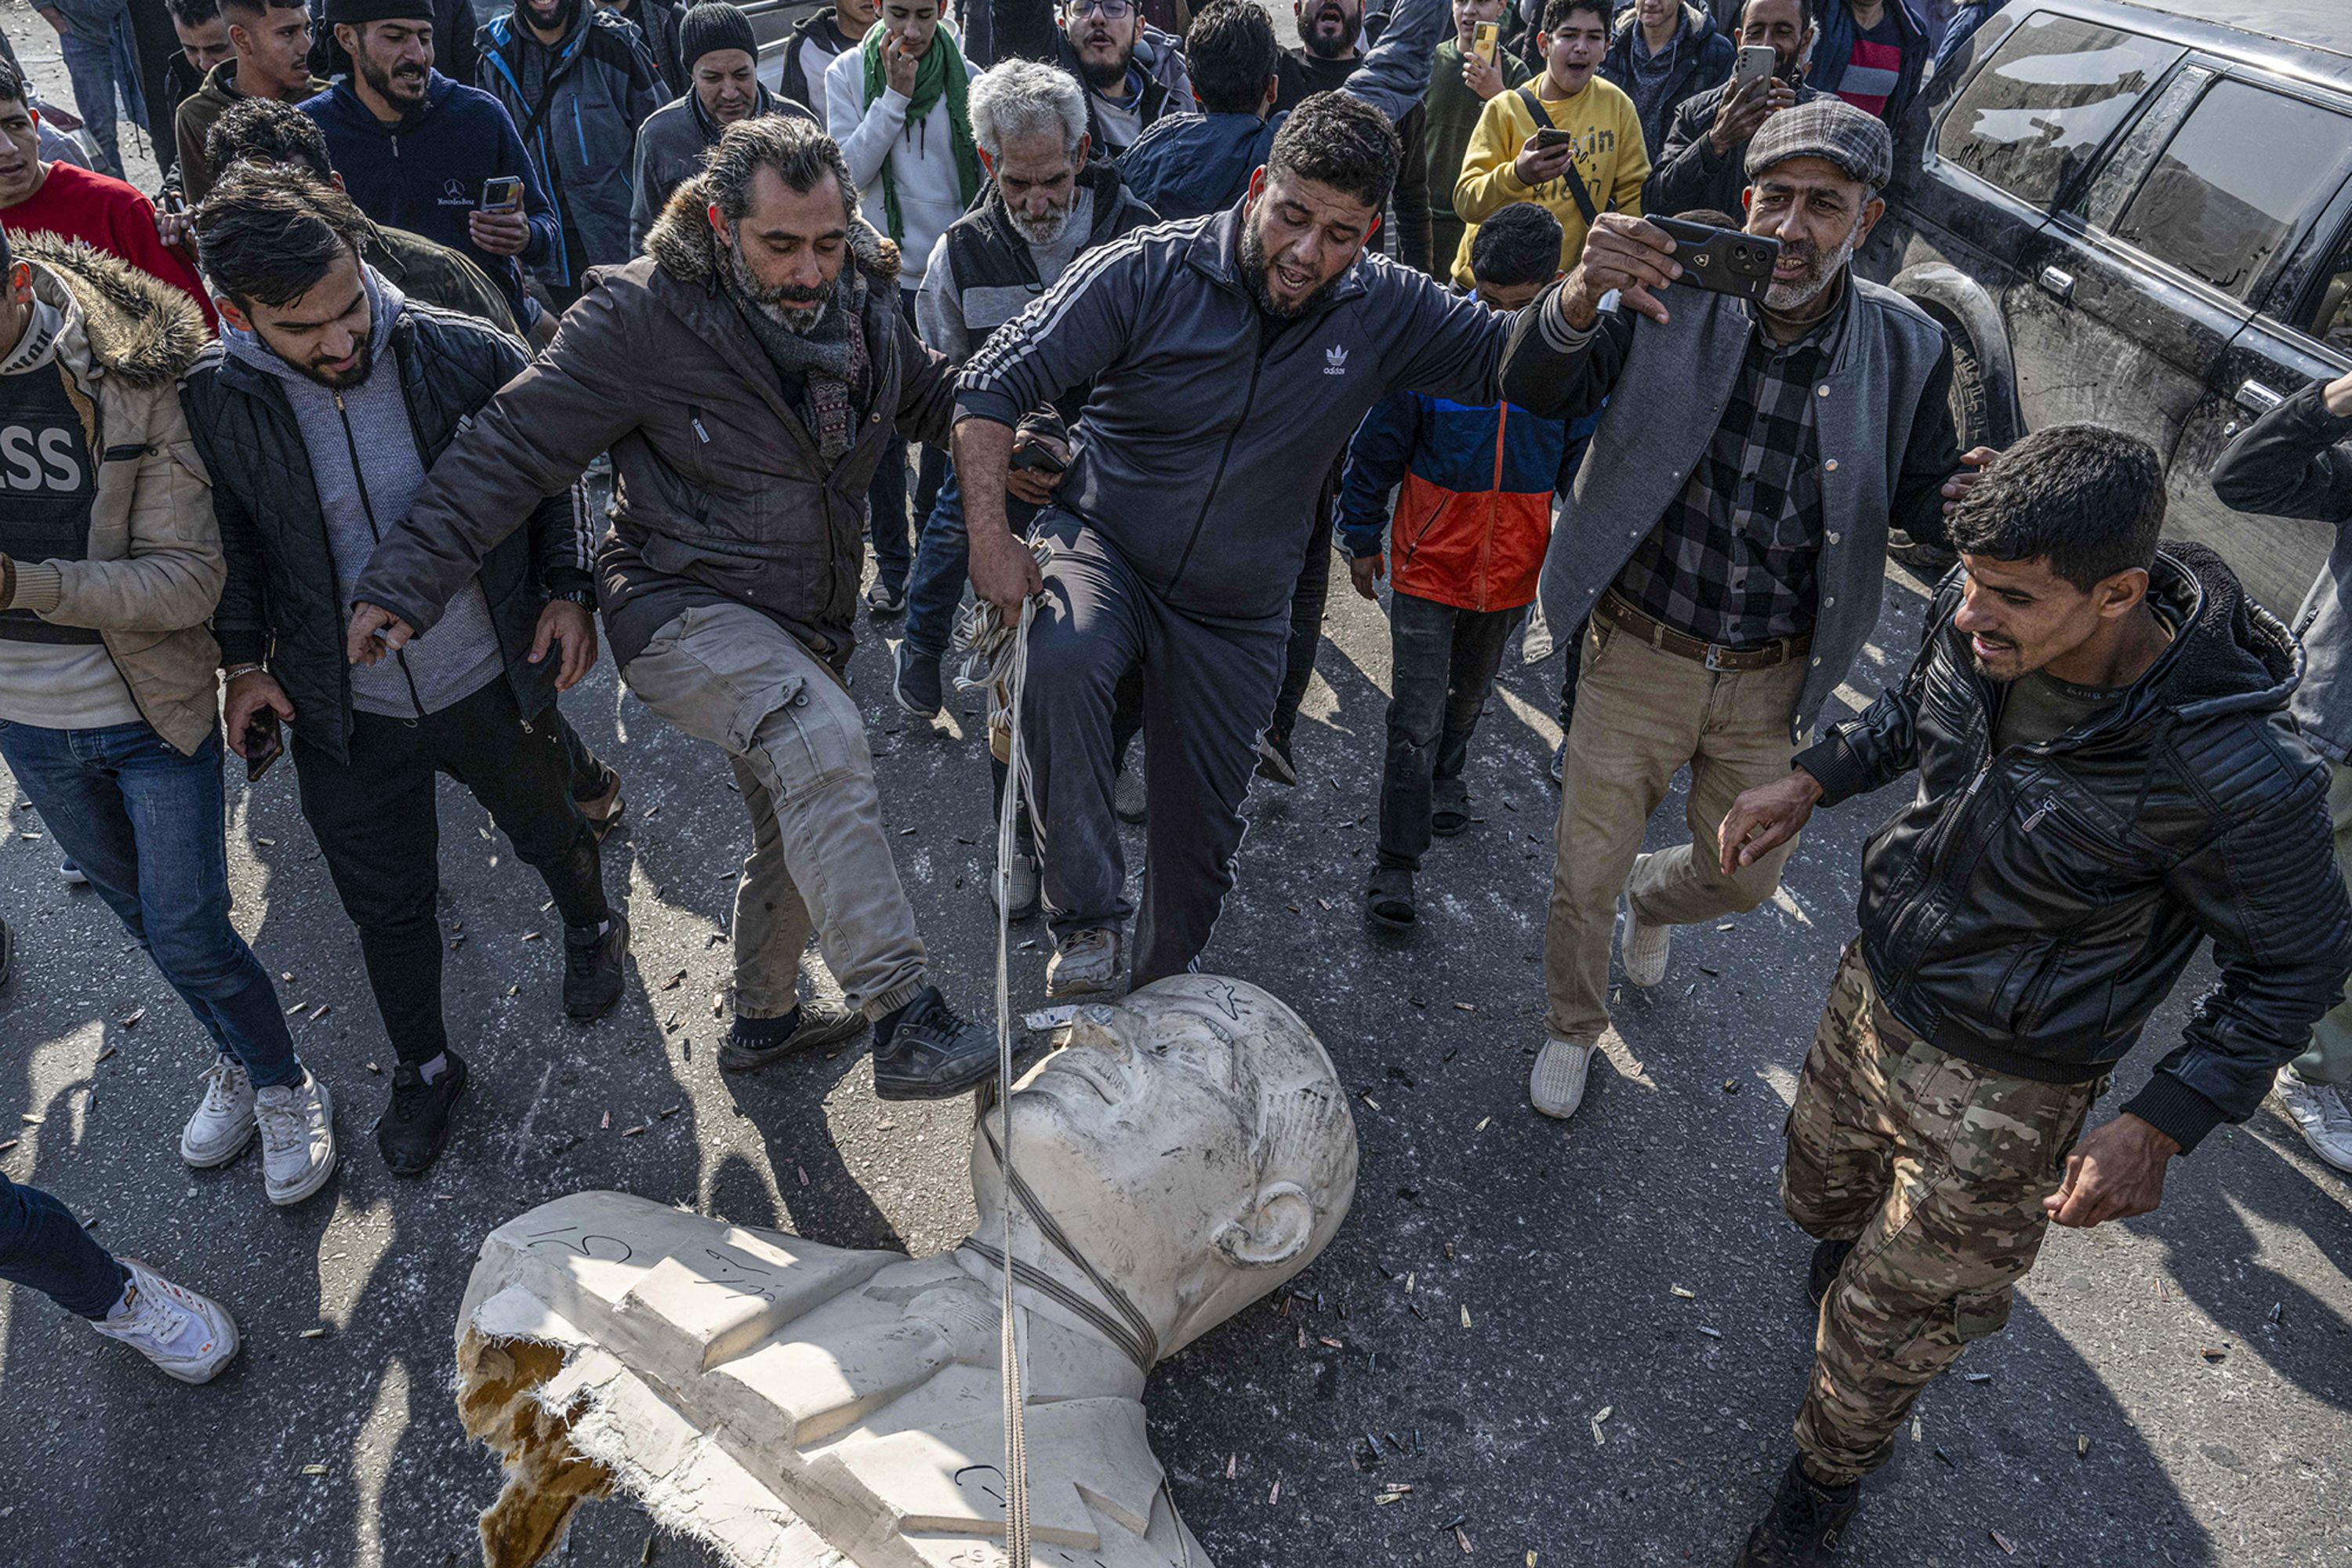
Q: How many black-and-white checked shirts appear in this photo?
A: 1